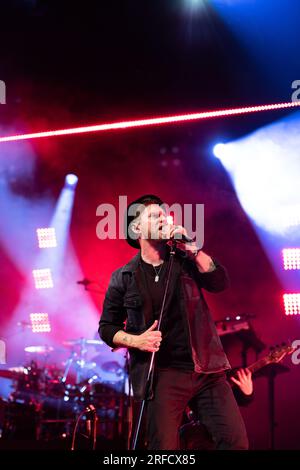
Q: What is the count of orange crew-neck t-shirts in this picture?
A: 0